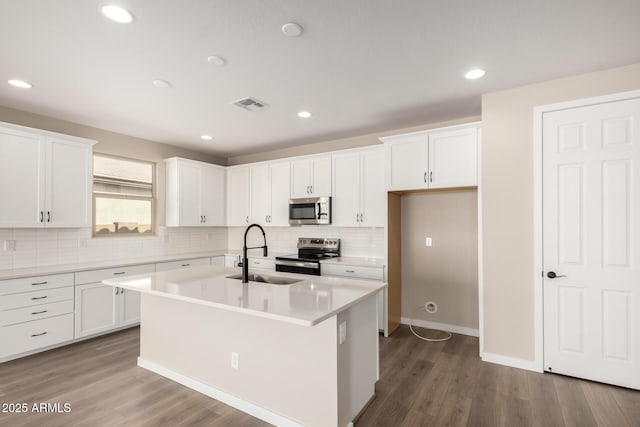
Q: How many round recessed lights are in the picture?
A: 5